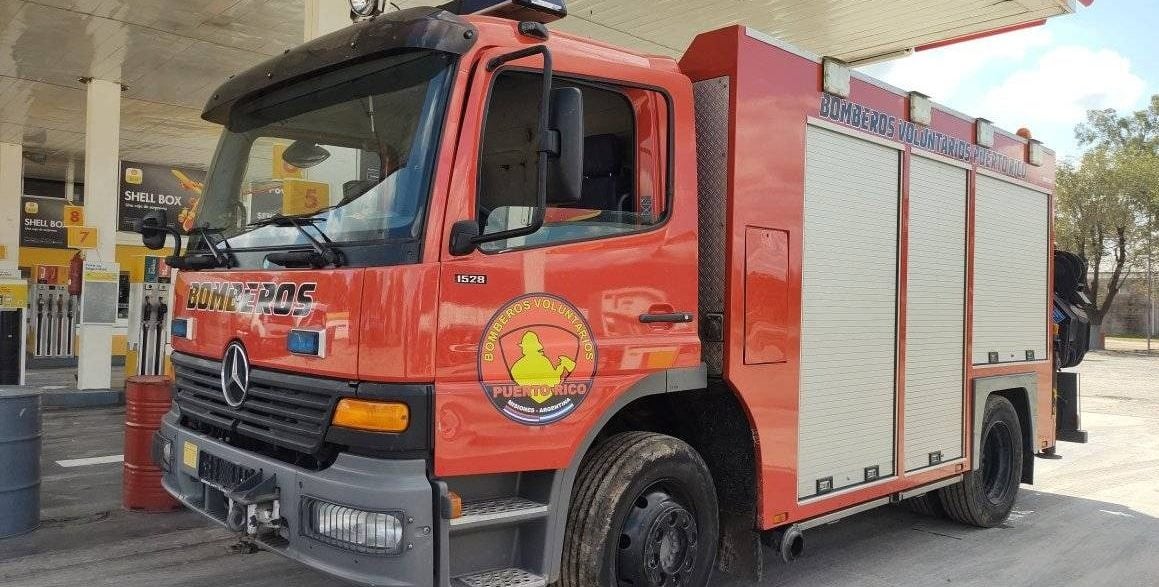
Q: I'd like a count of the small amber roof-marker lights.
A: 1